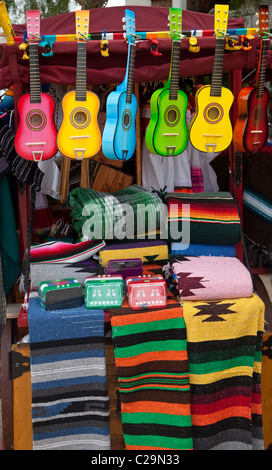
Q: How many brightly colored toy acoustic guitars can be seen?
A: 6